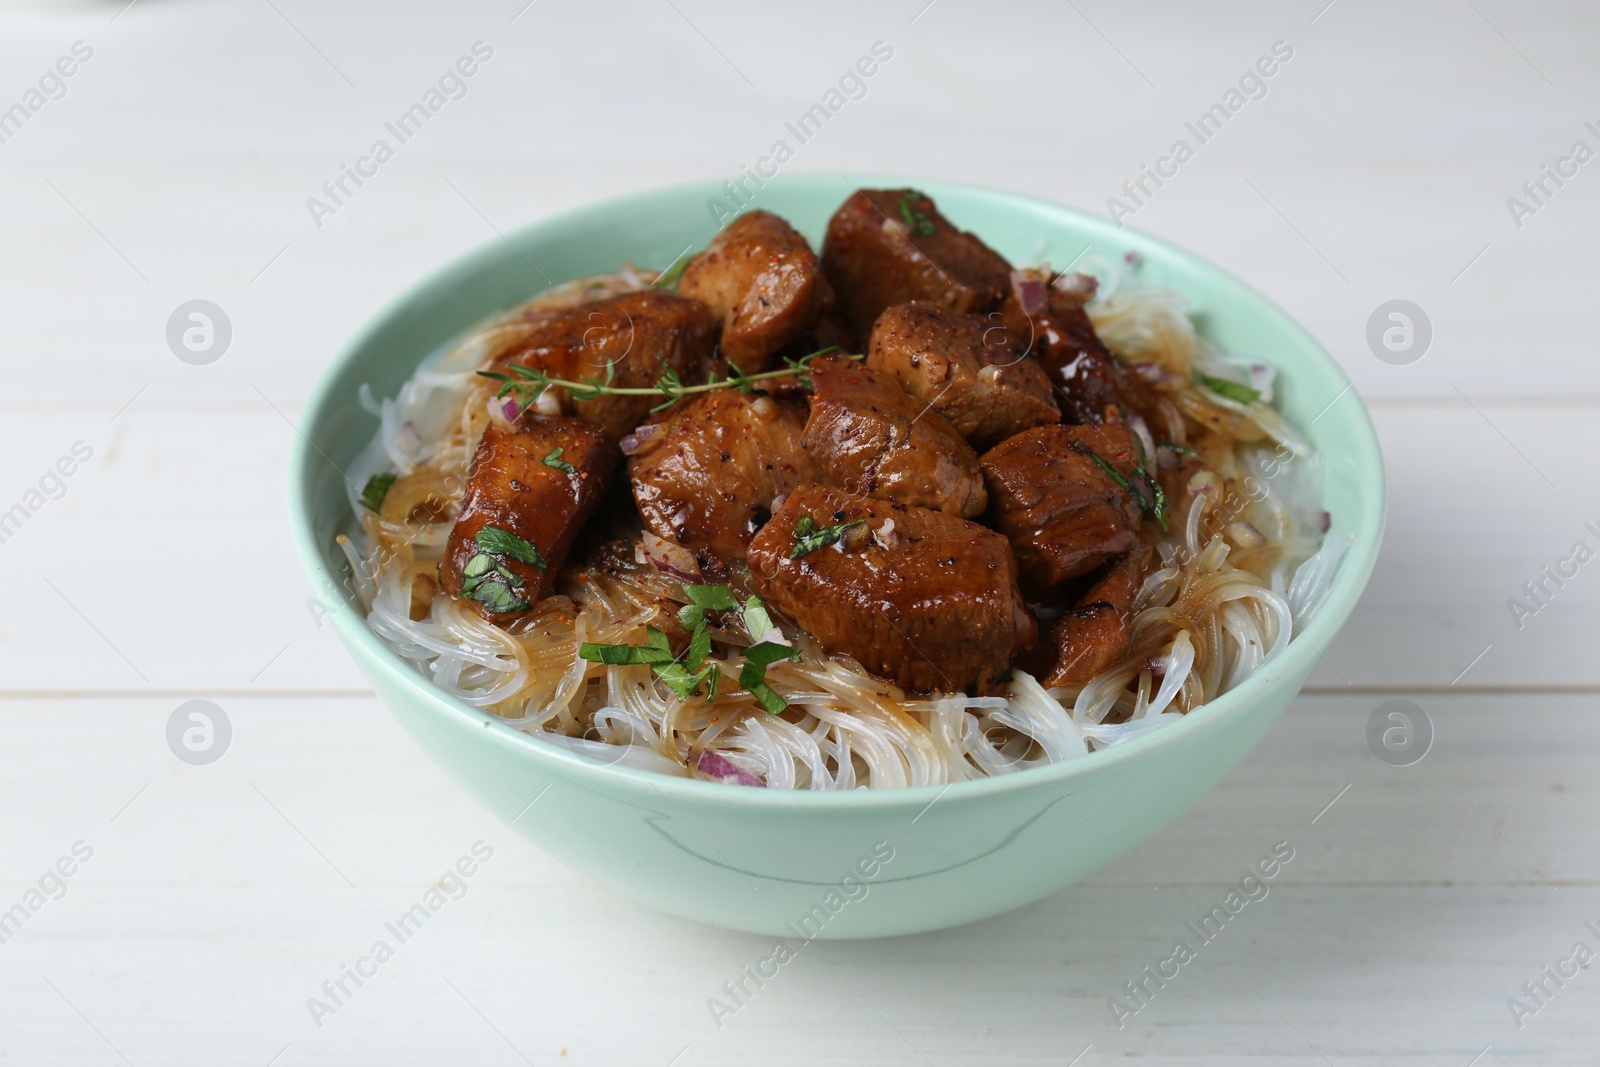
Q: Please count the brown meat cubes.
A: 11